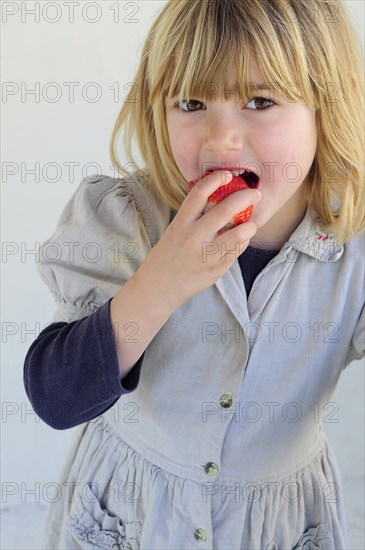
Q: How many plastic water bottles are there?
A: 0